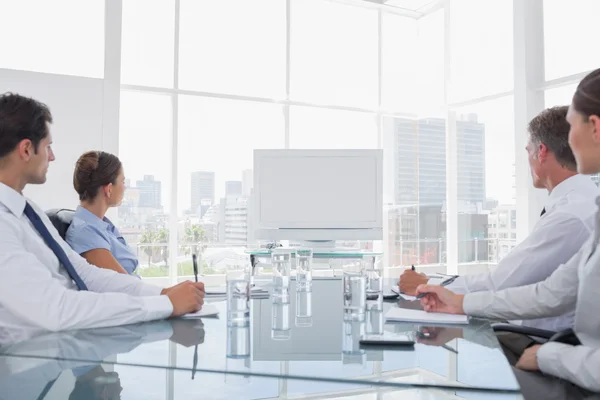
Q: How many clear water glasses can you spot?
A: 5